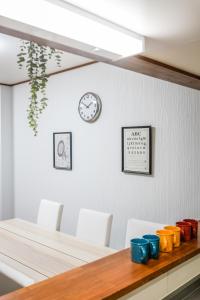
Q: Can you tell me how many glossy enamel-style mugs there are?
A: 6